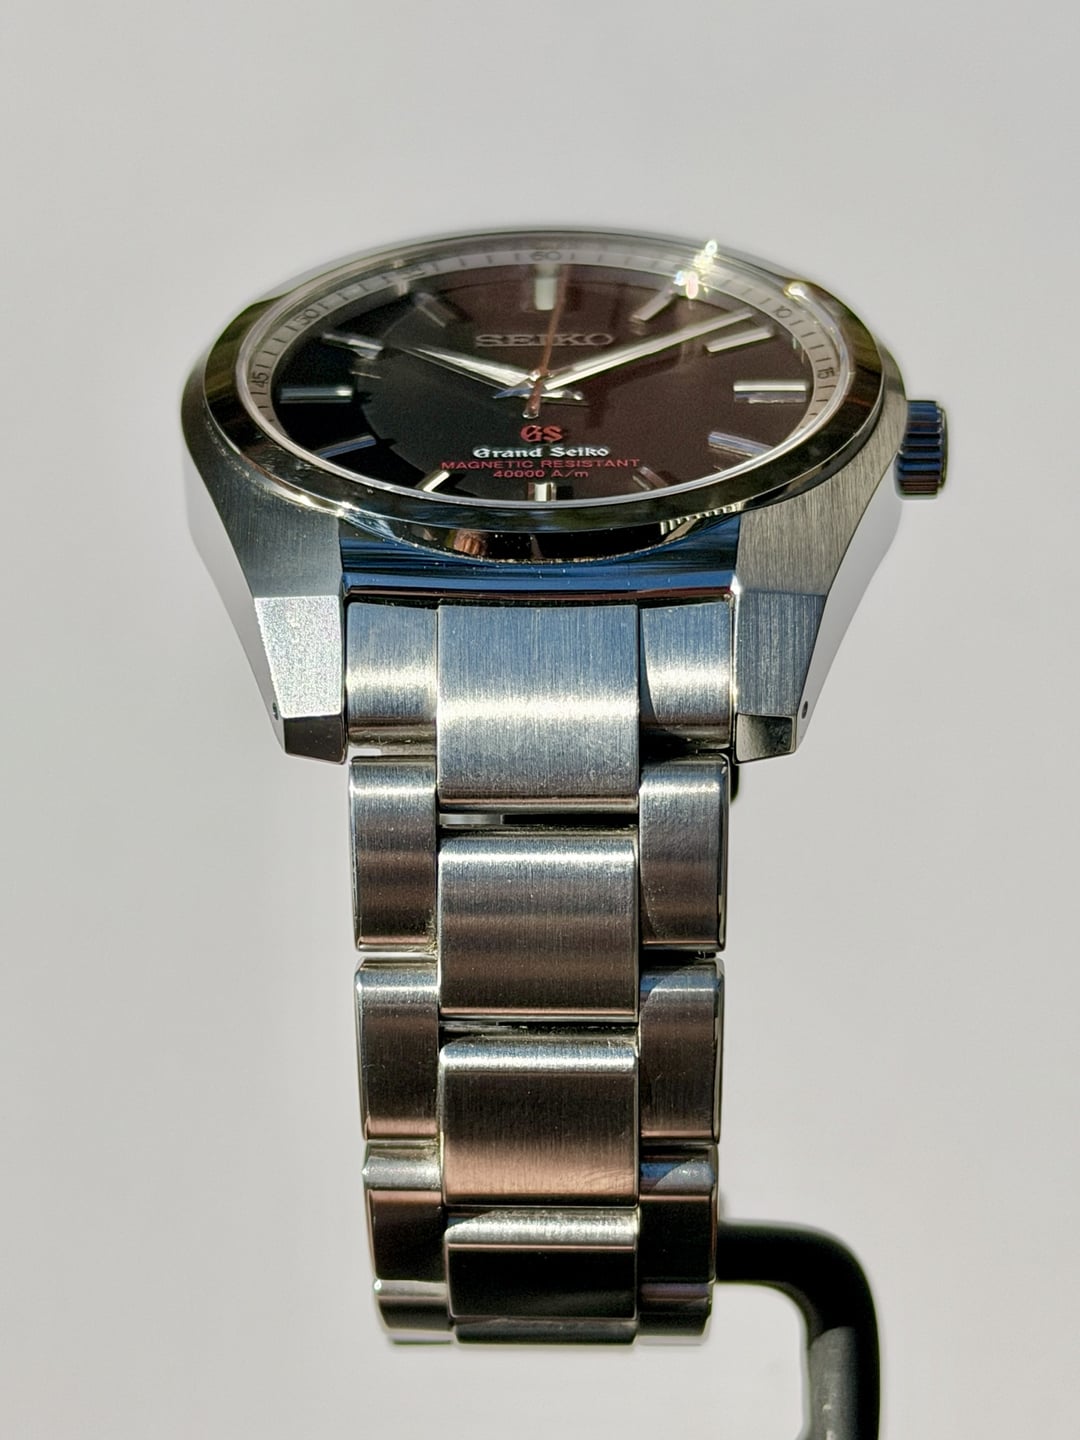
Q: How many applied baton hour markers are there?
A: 12